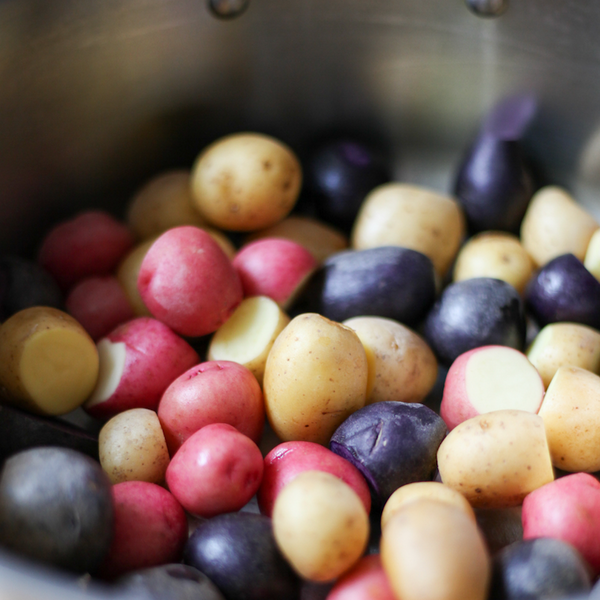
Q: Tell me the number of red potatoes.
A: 12